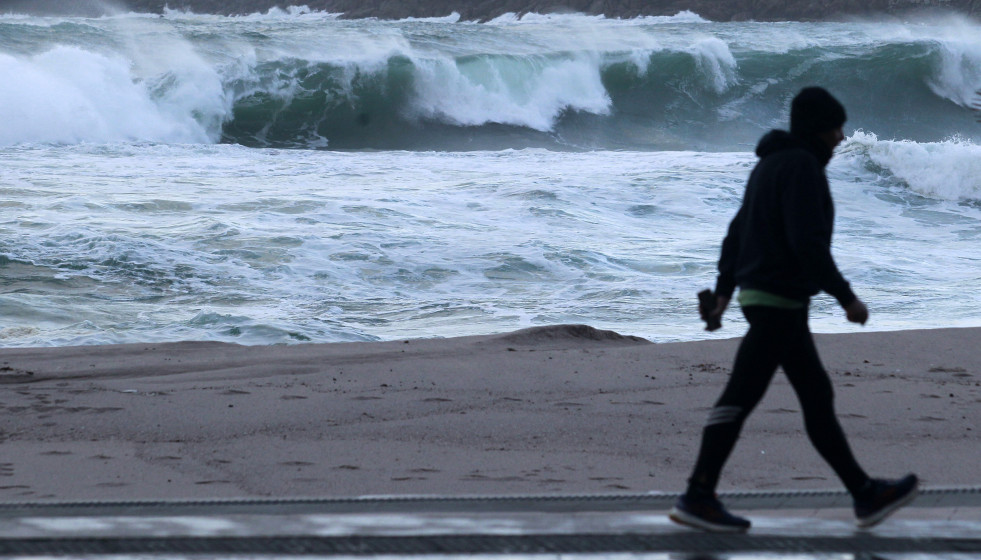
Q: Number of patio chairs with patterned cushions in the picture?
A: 0